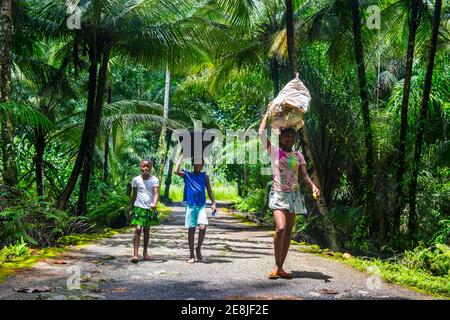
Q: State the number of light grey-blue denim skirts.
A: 1